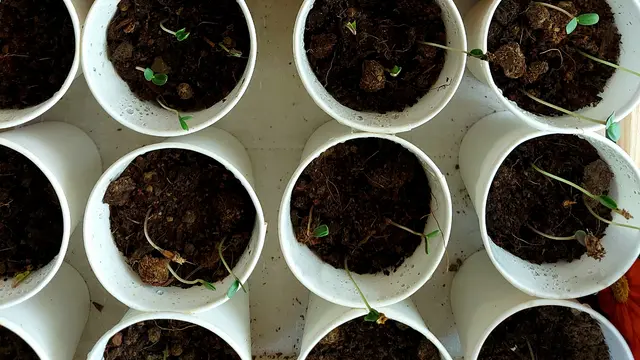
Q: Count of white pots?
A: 12